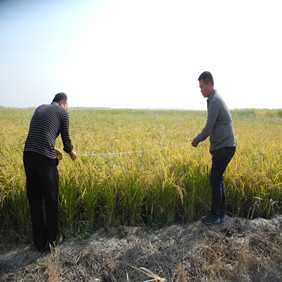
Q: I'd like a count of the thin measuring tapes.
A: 1